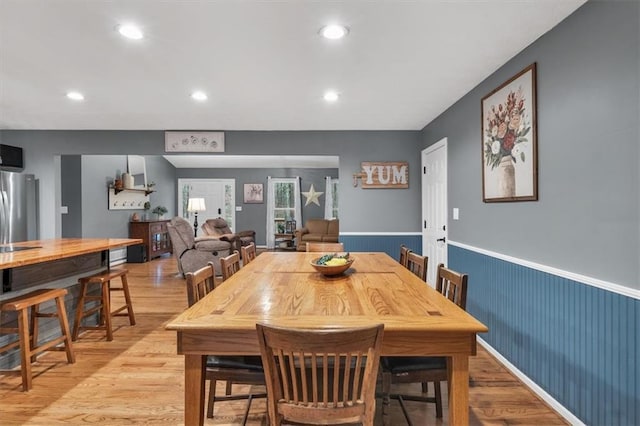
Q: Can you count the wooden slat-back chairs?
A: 8